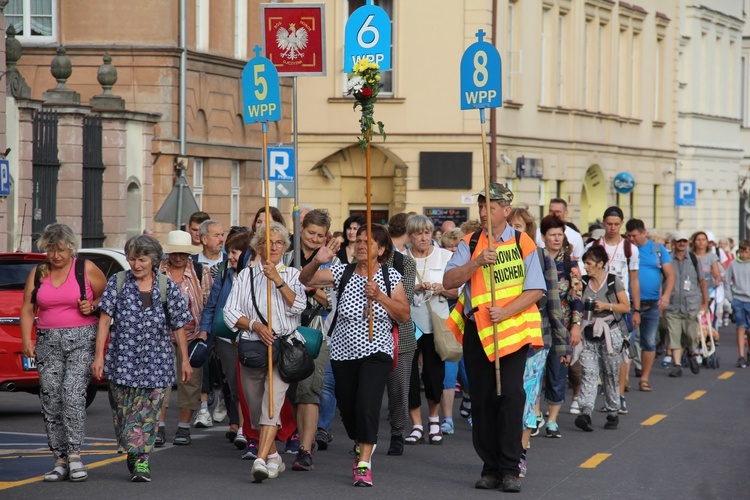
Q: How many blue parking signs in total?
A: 3